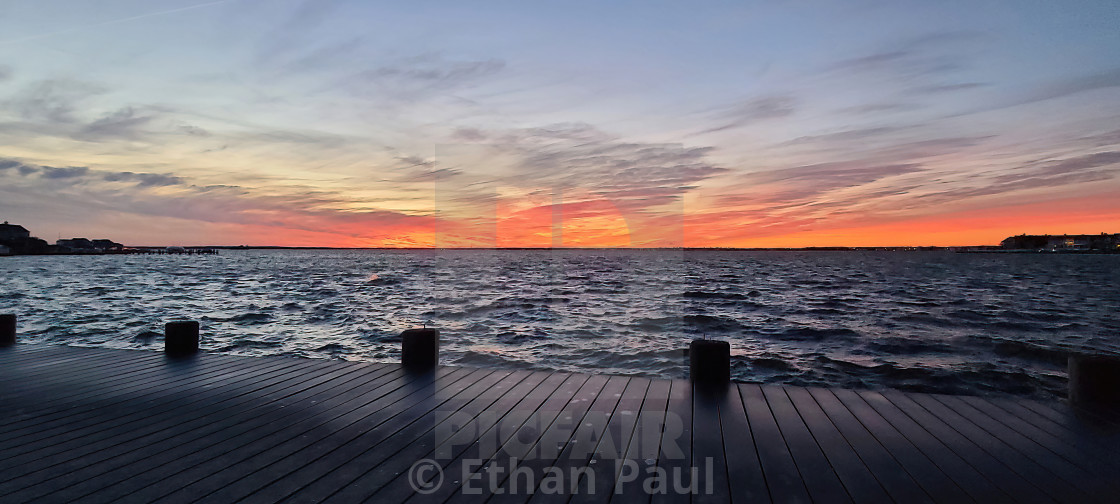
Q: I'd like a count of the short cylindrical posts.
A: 5